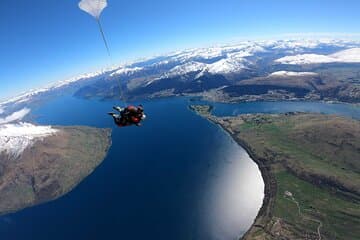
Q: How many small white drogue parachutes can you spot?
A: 1